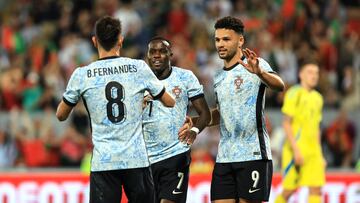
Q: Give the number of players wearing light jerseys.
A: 3